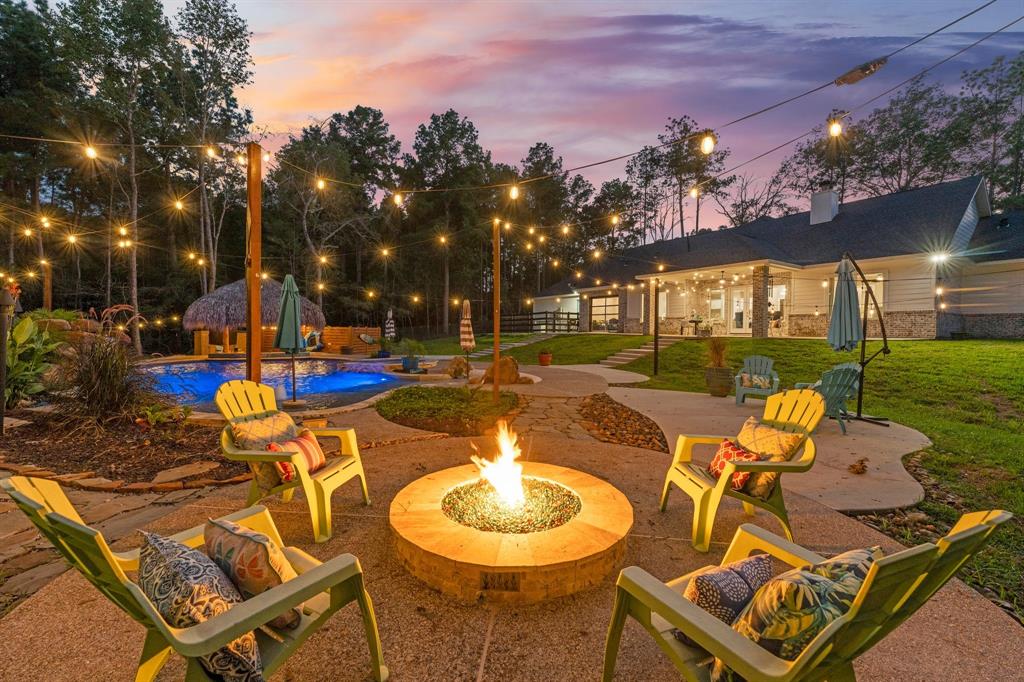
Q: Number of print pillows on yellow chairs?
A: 8